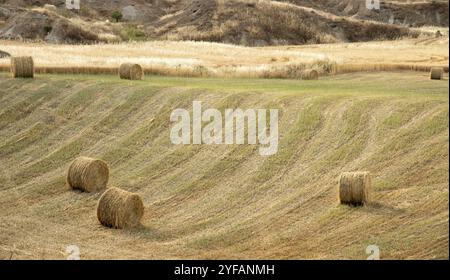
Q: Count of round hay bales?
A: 7